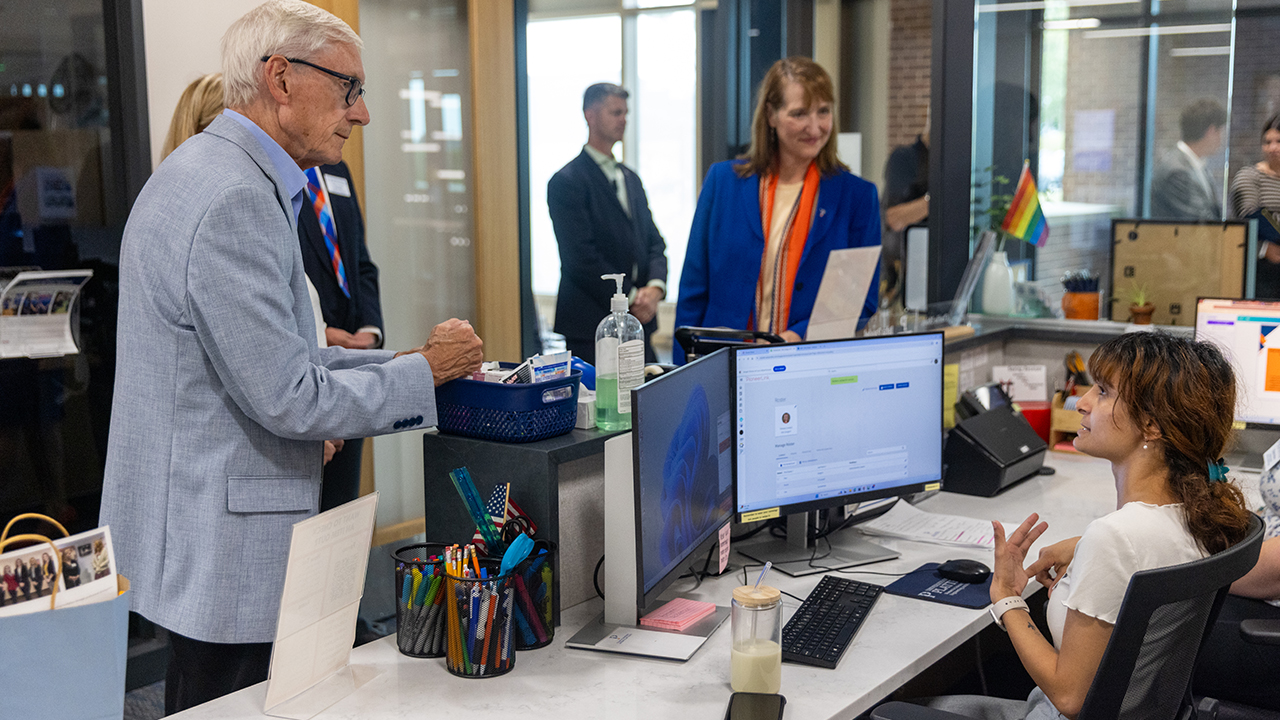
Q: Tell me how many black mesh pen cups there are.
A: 3